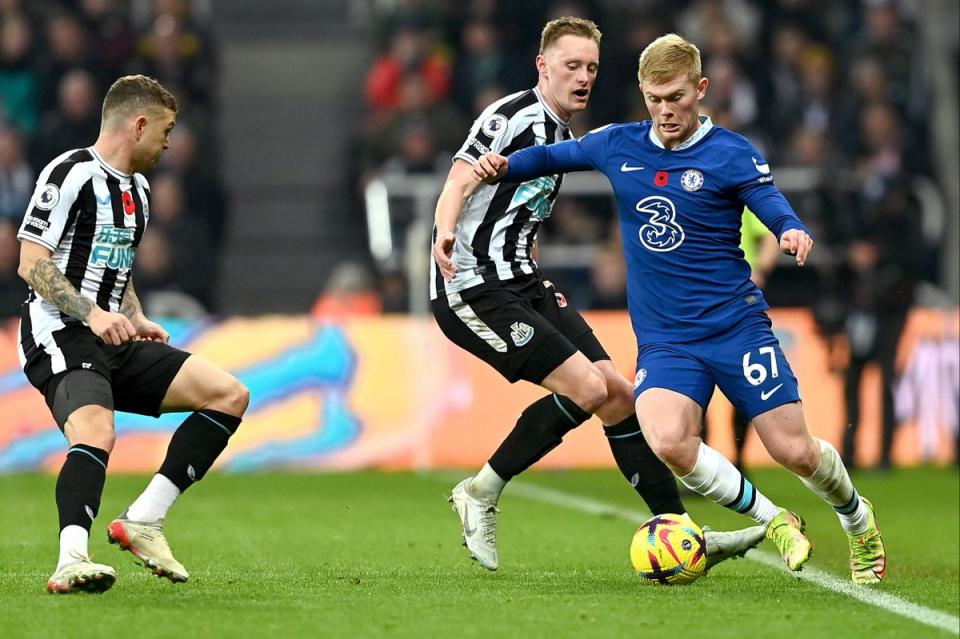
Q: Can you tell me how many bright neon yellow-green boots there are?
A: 2